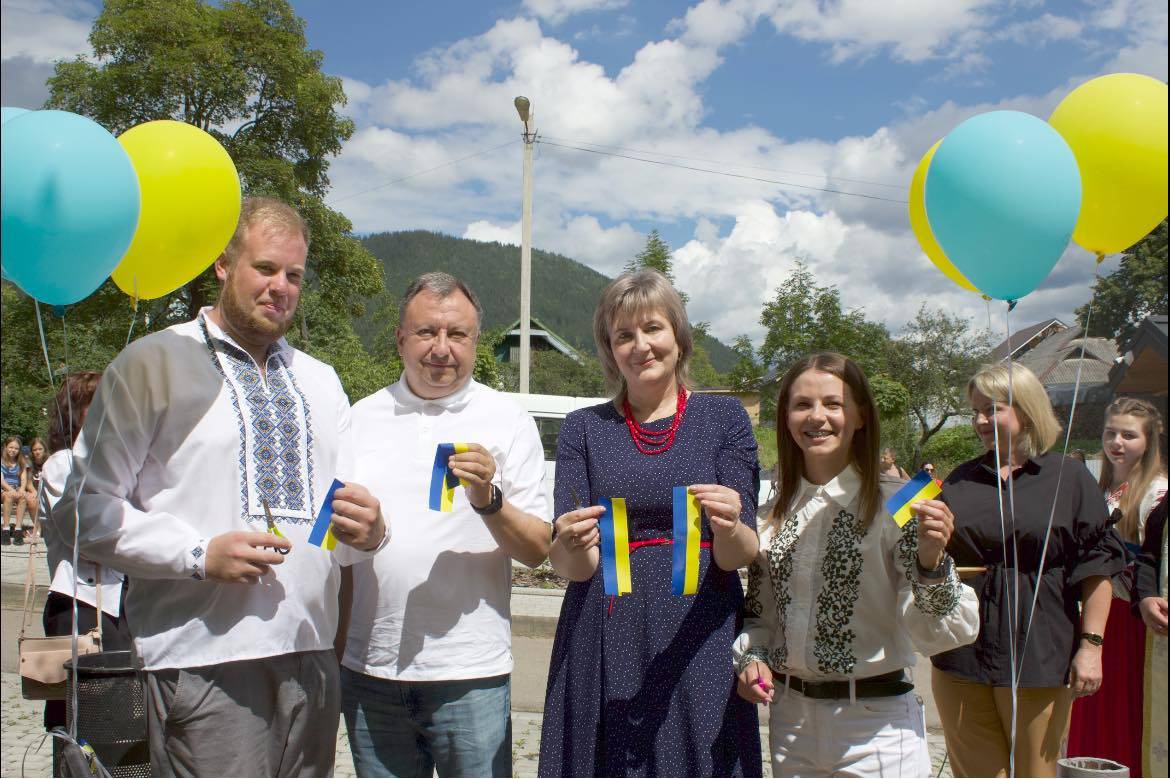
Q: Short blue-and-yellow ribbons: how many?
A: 5